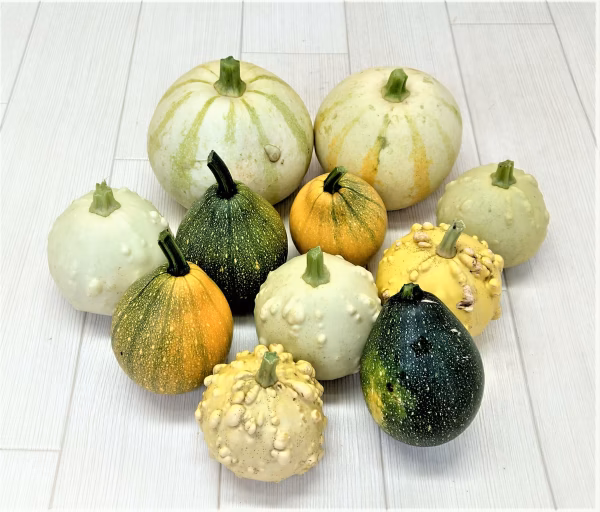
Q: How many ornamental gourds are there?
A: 11